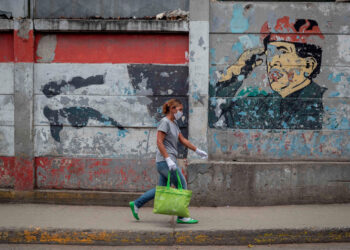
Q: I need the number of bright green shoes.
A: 2